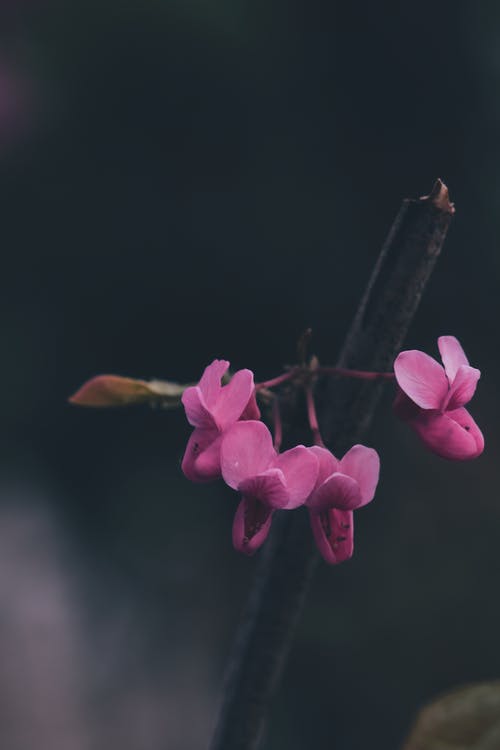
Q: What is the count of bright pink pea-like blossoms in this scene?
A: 4